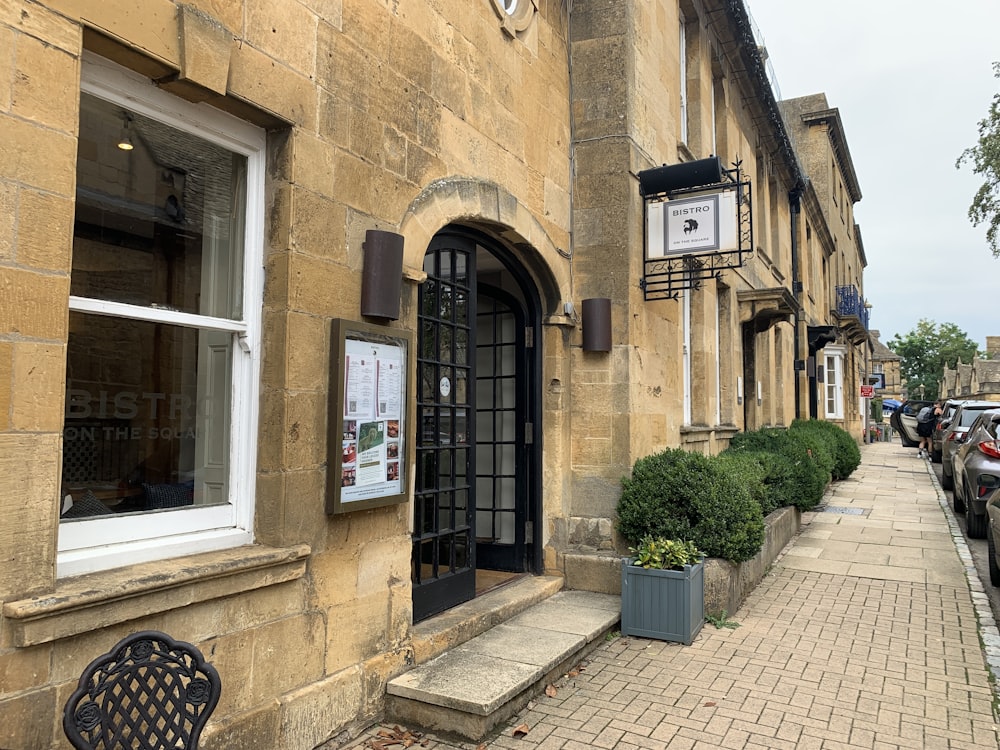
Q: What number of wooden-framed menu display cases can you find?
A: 1